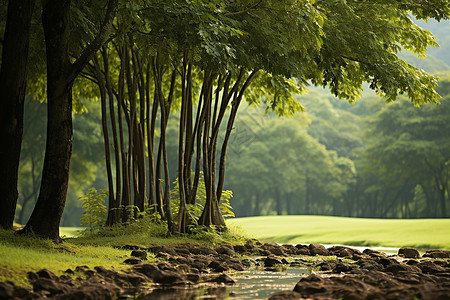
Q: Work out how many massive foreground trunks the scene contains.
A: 2